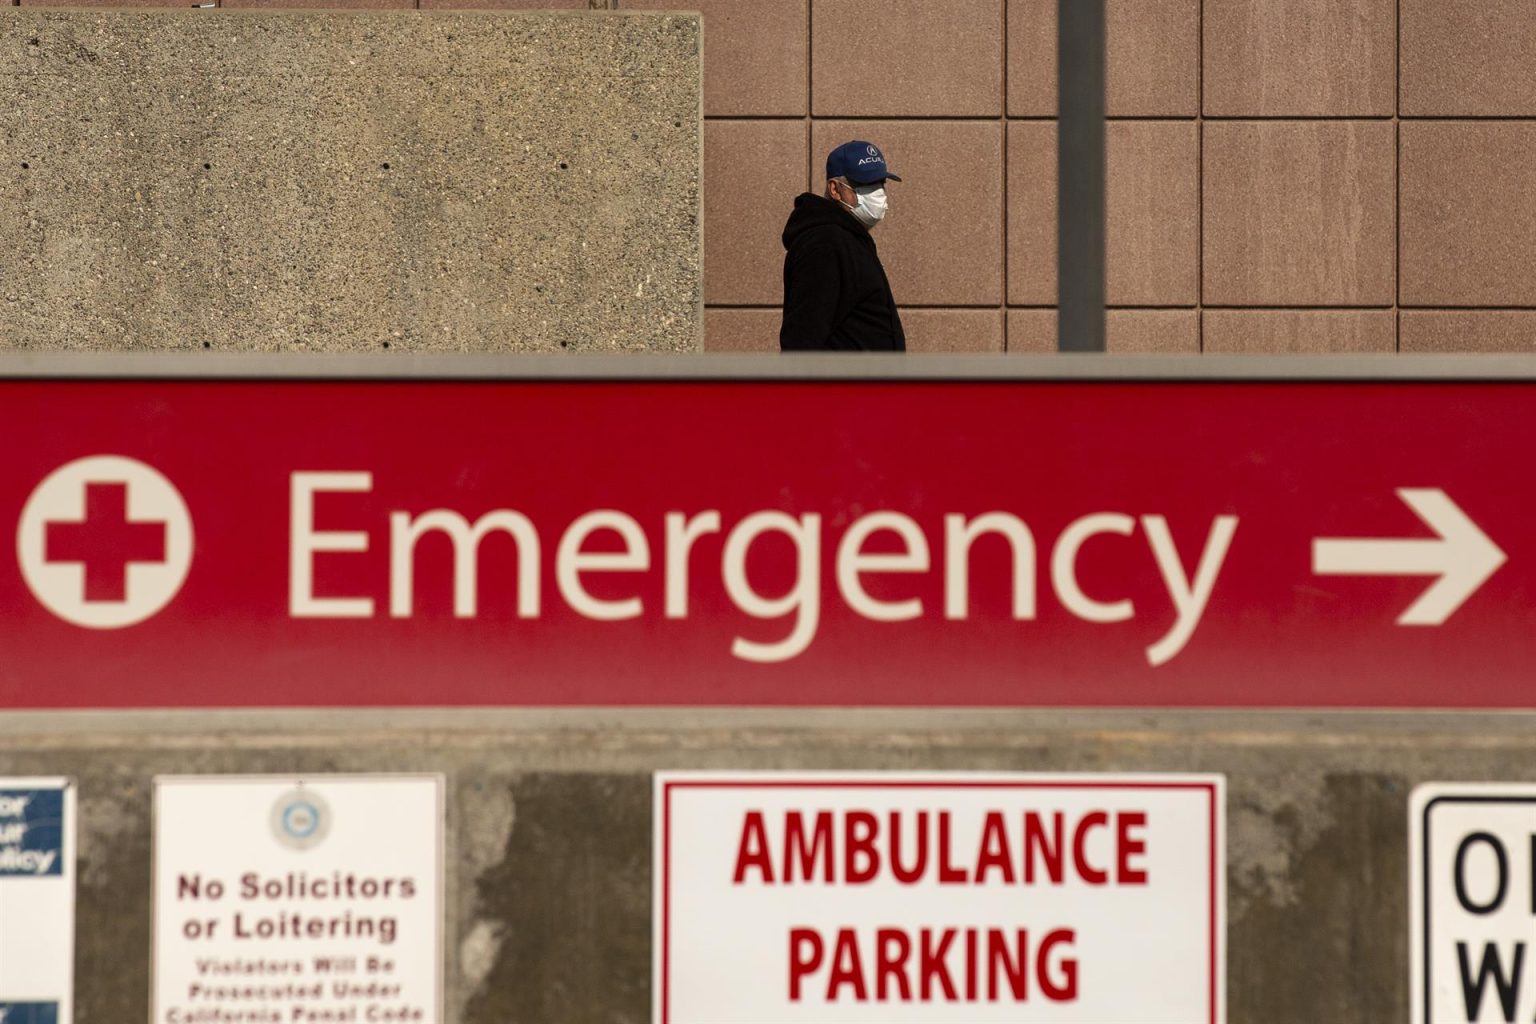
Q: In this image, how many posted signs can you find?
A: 5